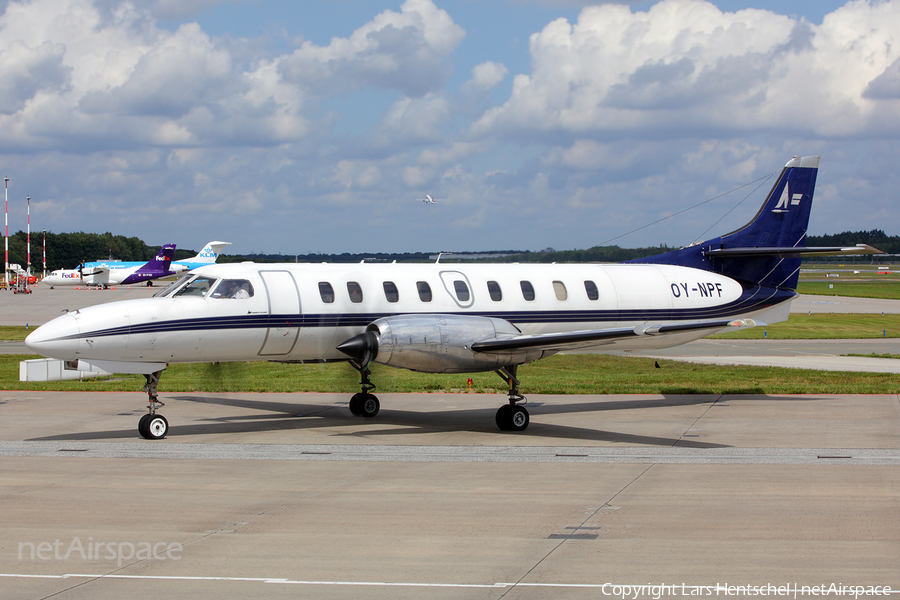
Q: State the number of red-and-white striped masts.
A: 3